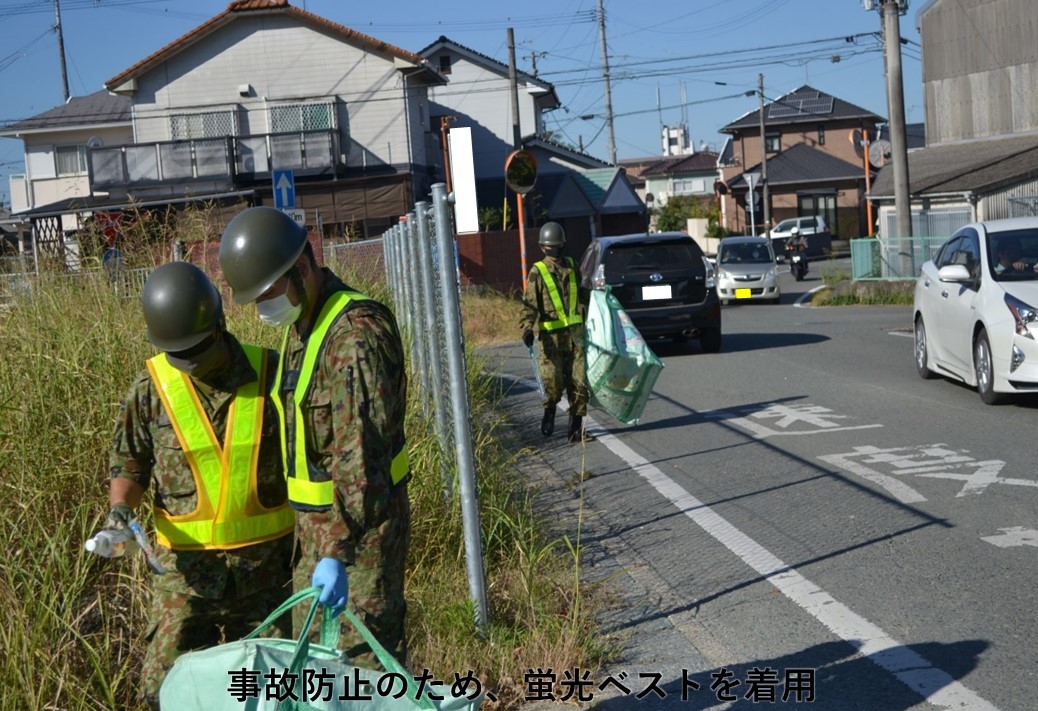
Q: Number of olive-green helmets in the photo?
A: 3